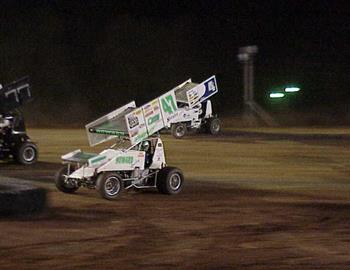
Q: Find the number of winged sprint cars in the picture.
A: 3